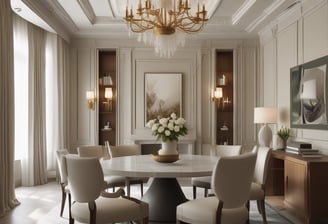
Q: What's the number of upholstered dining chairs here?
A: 7